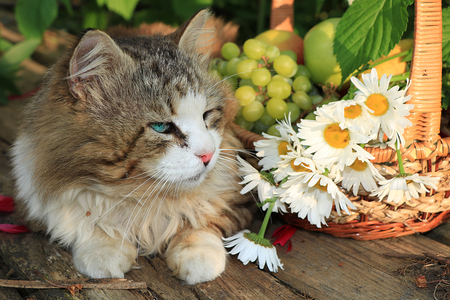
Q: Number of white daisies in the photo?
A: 10